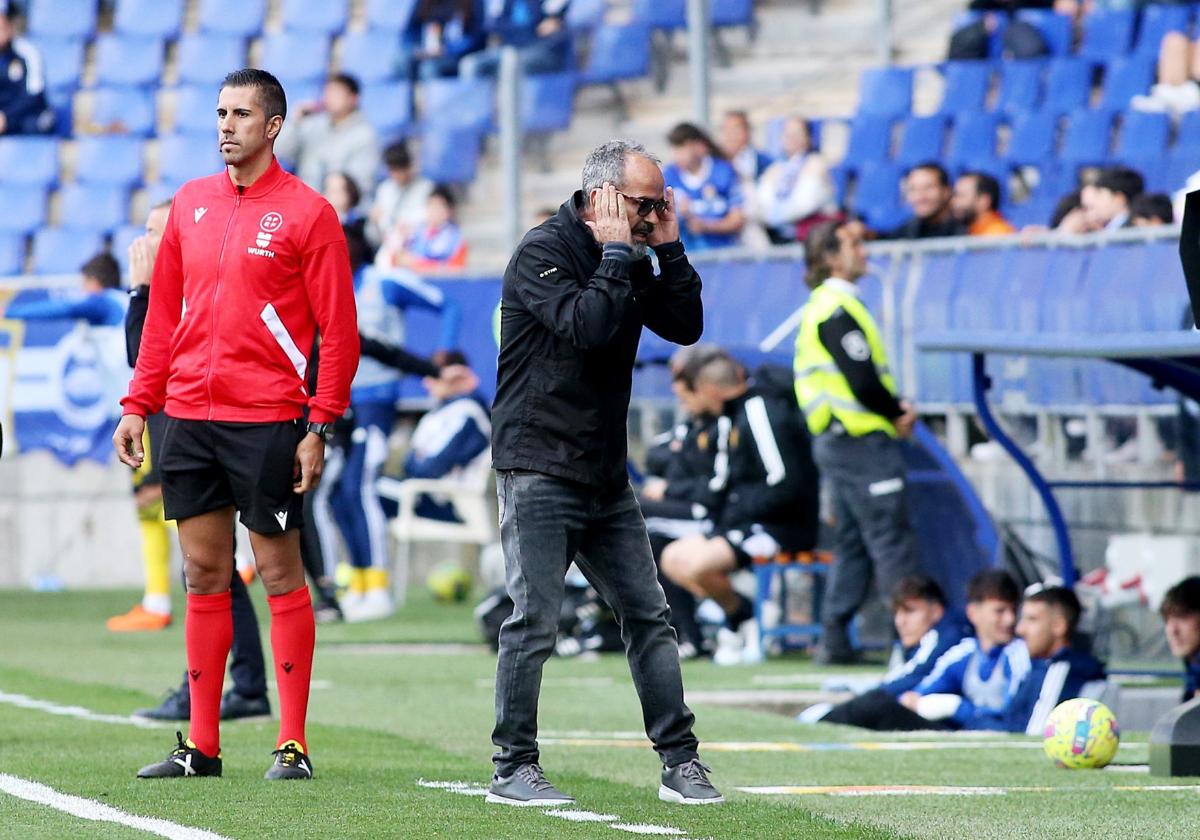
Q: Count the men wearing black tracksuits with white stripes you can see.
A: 2